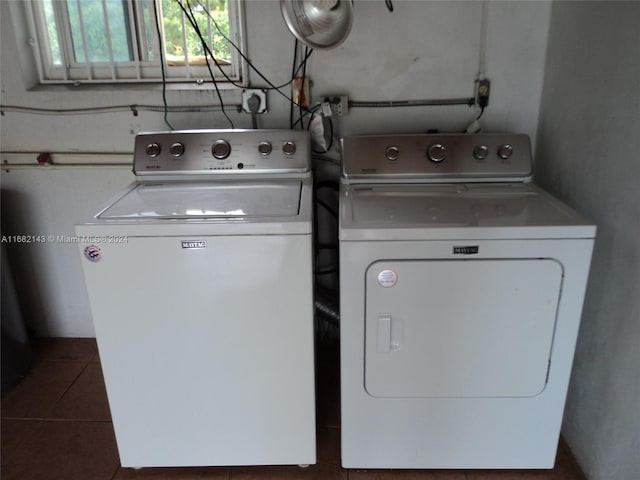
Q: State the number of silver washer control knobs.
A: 5